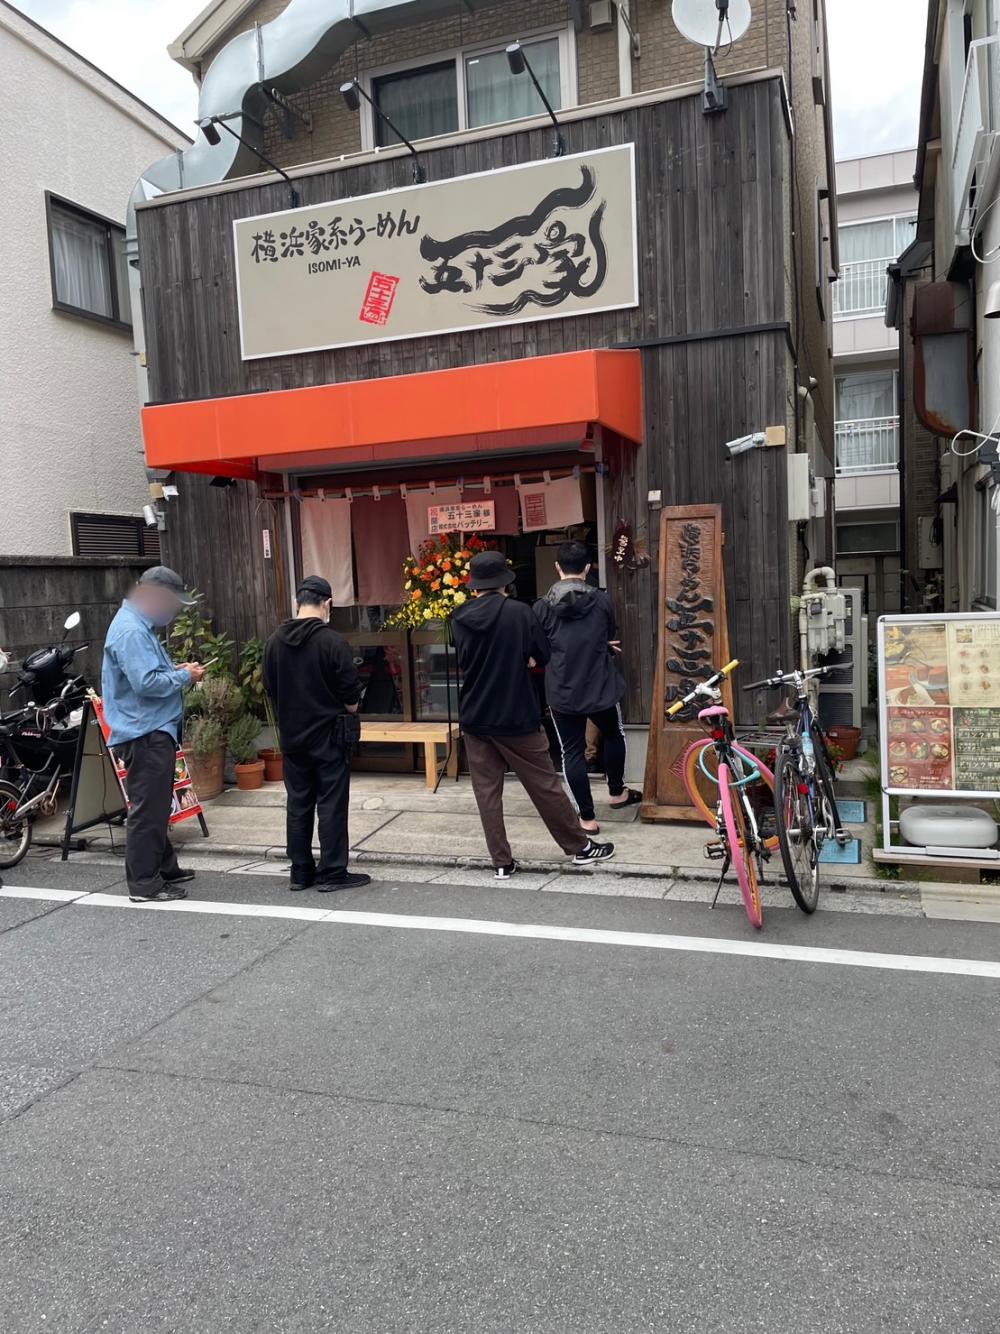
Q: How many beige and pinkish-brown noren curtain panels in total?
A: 5